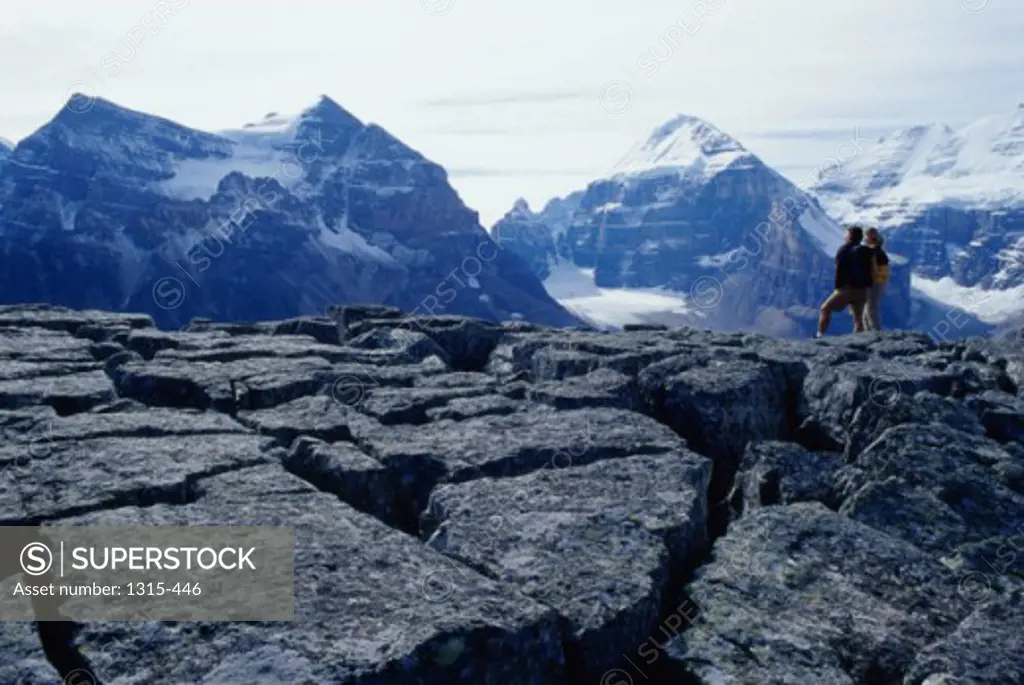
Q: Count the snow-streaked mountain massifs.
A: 3